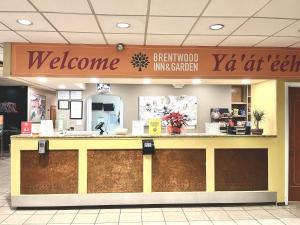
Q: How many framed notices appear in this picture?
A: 4